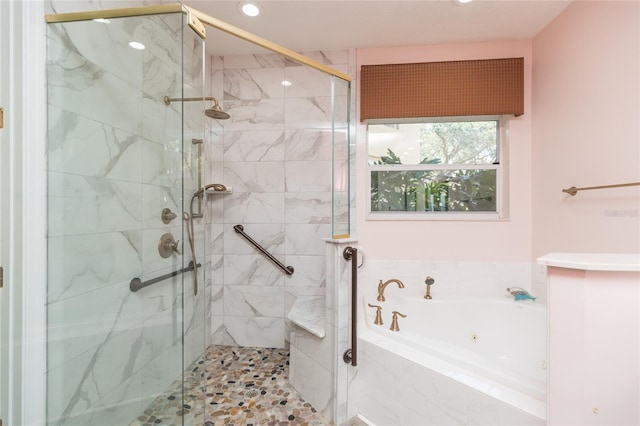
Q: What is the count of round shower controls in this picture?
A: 2